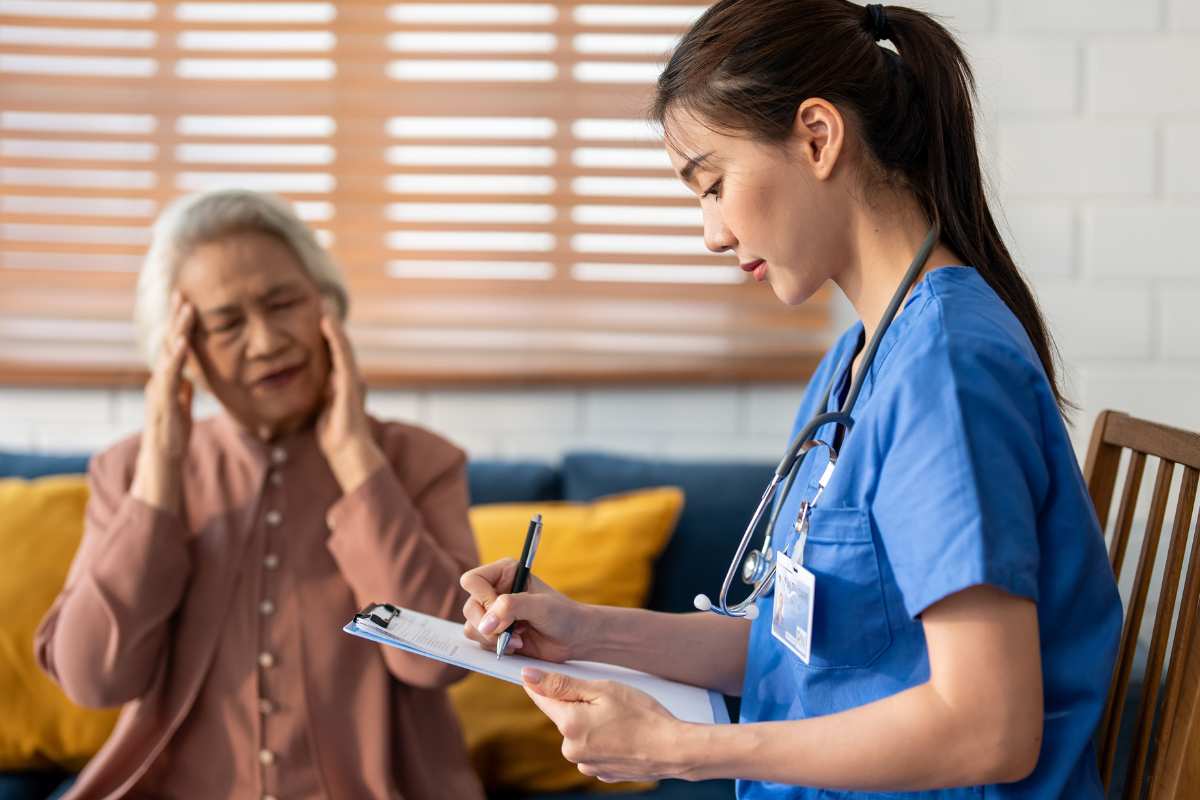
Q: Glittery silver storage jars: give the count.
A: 0